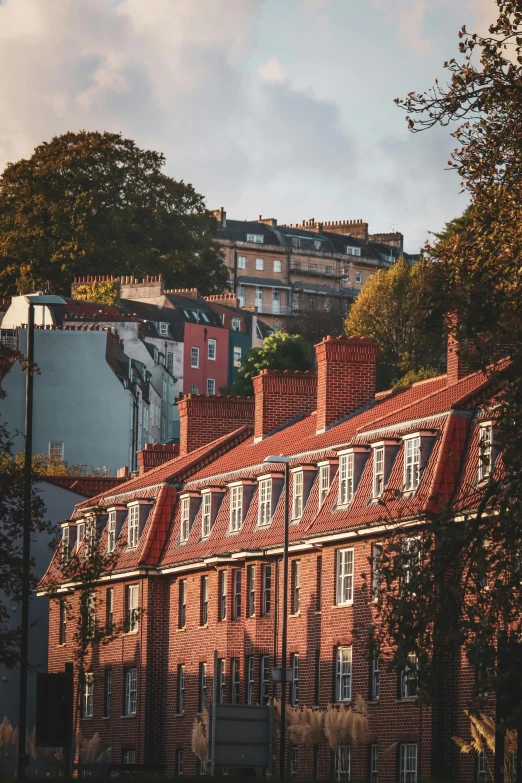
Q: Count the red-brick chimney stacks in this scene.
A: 5